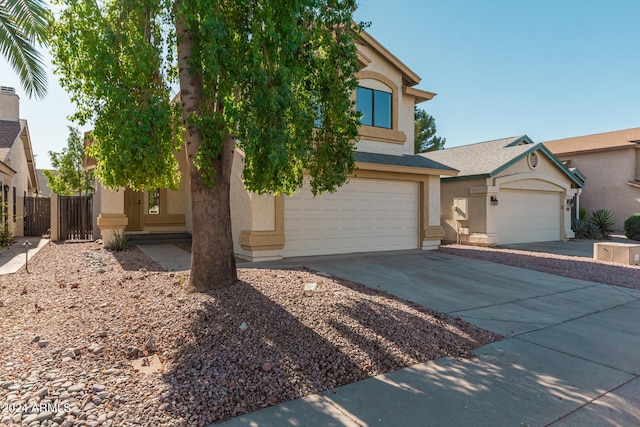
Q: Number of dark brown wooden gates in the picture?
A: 2